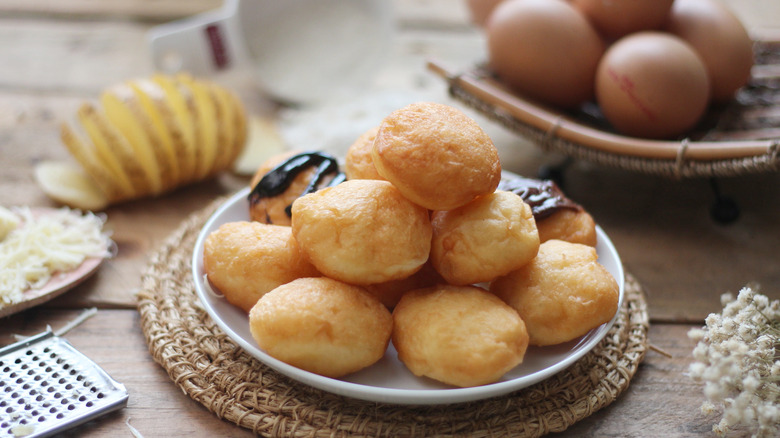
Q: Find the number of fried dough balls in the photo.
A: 11